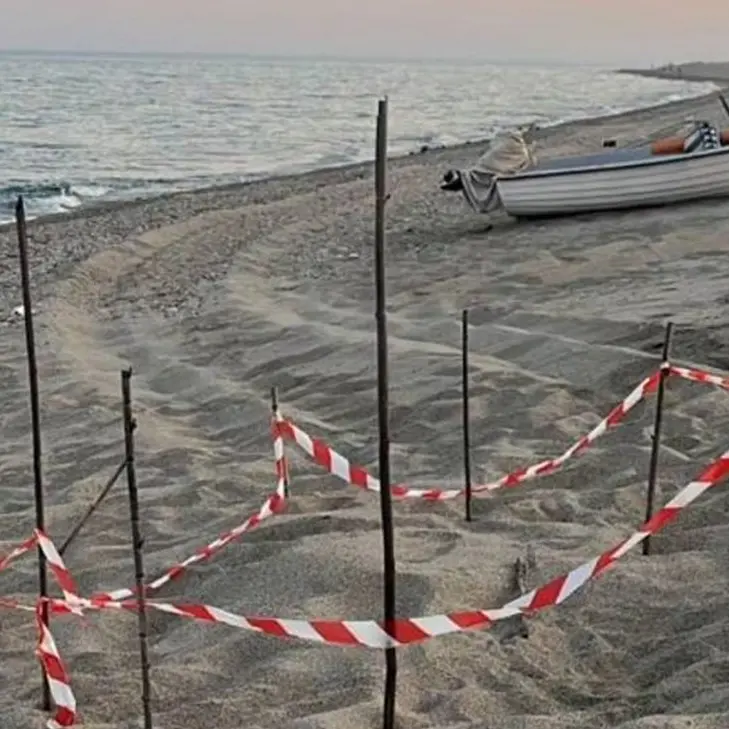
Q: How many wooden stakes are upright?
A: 6